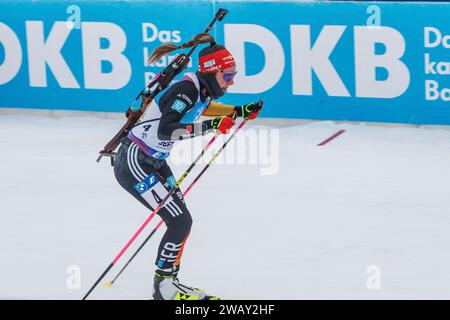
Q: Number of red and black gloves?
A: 2